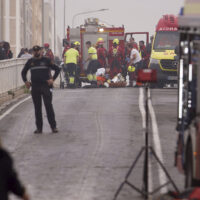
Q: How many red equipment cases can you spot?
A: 1